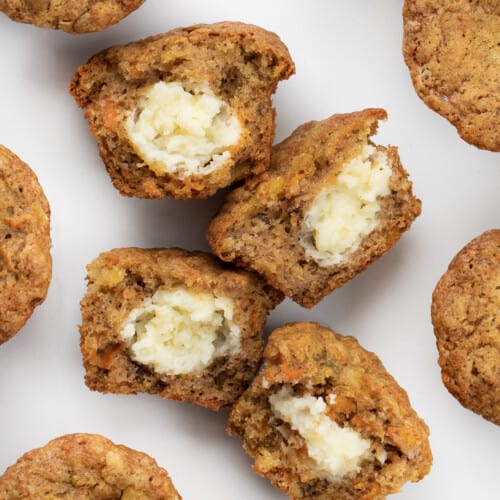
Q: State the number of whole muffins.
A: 5